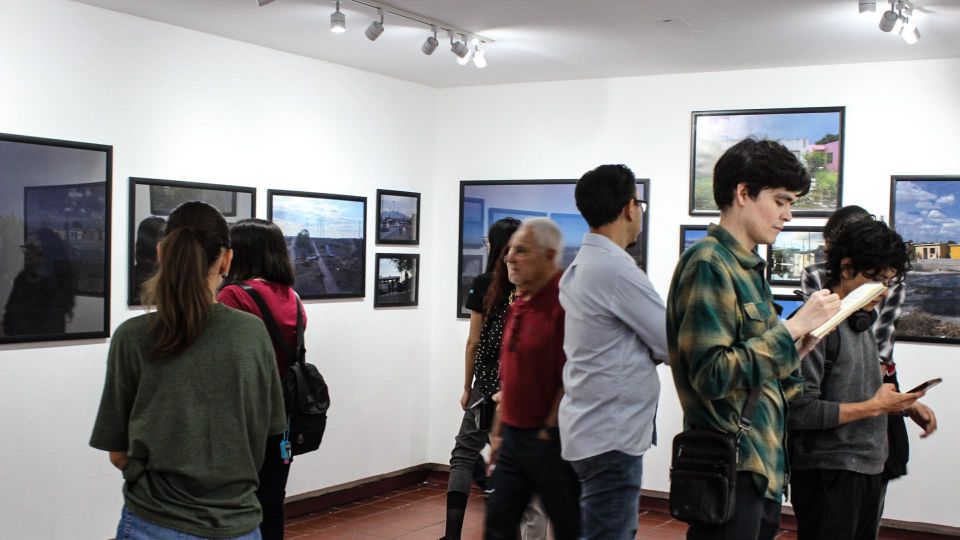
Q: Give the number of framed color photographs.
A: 11